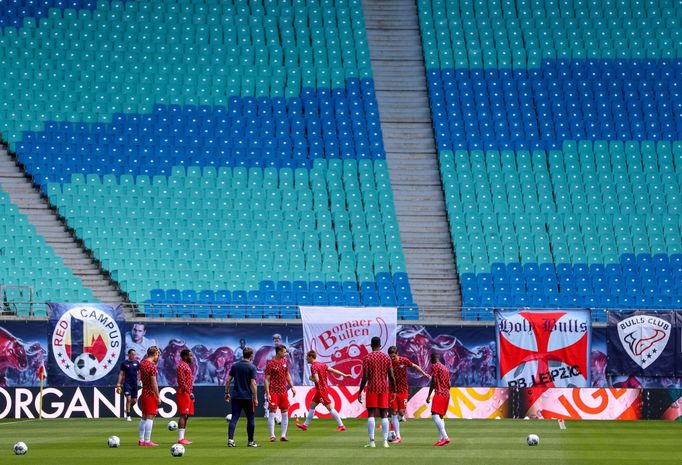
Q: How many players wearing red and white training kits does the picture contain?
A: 7